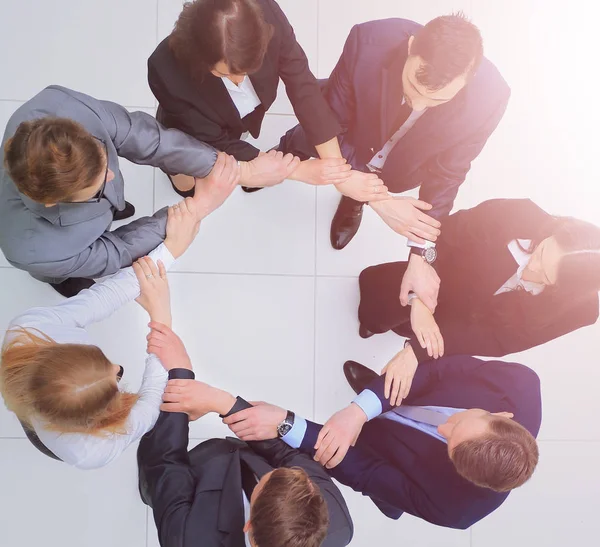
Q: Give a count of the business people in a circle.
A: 7